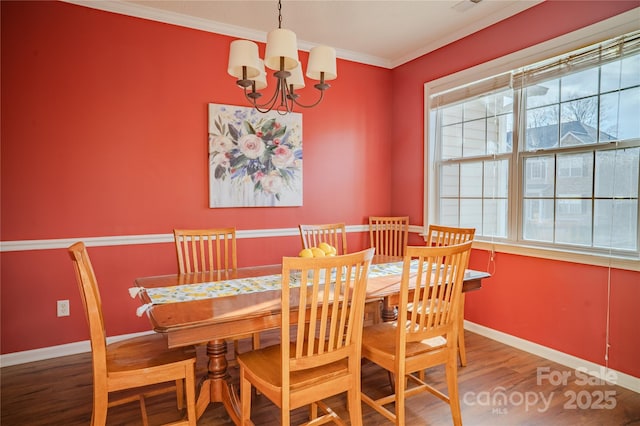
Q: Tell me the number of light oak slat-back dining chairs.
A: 7